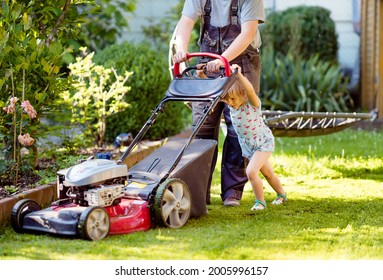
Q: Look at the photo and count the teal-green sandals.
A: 2